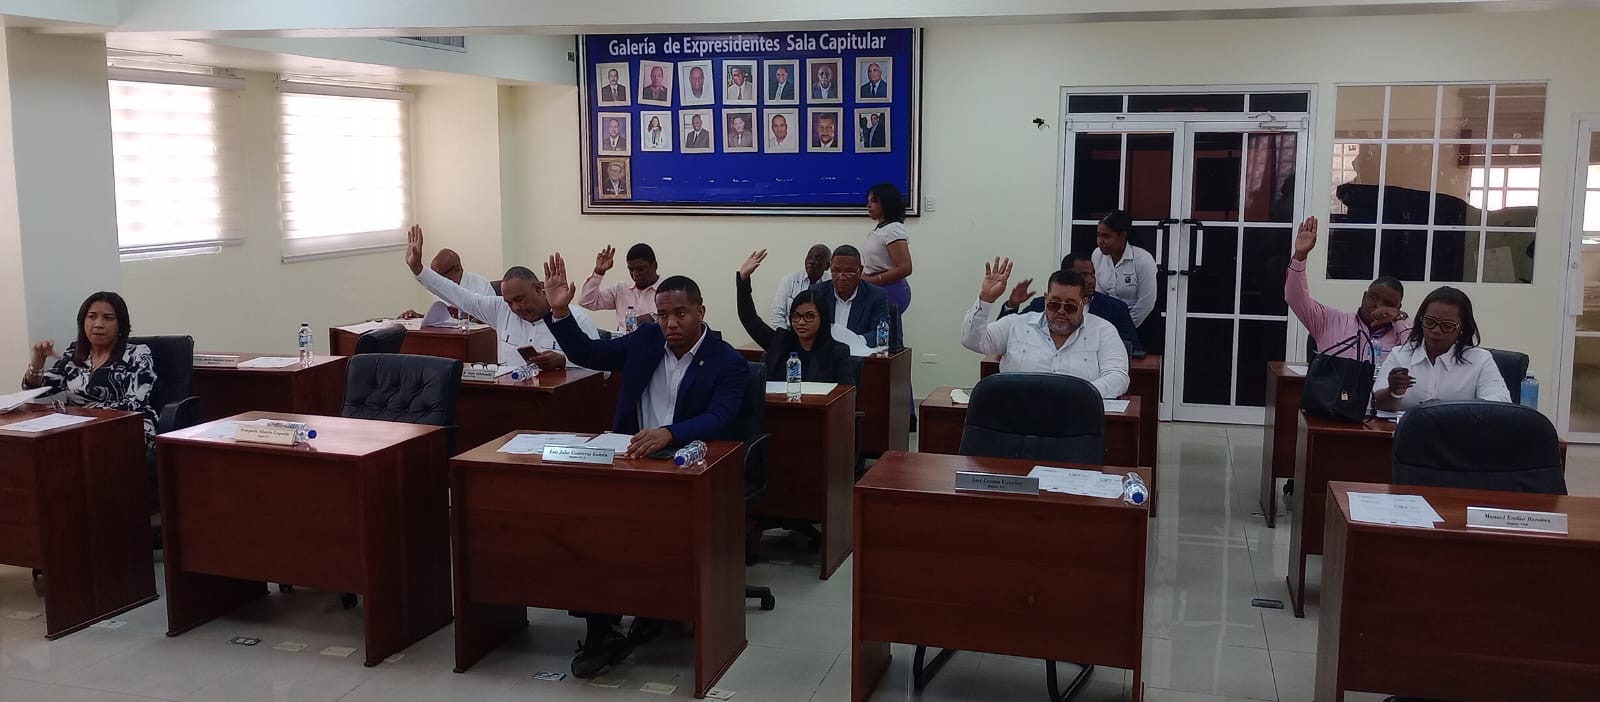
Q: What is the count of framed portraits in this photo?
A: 15